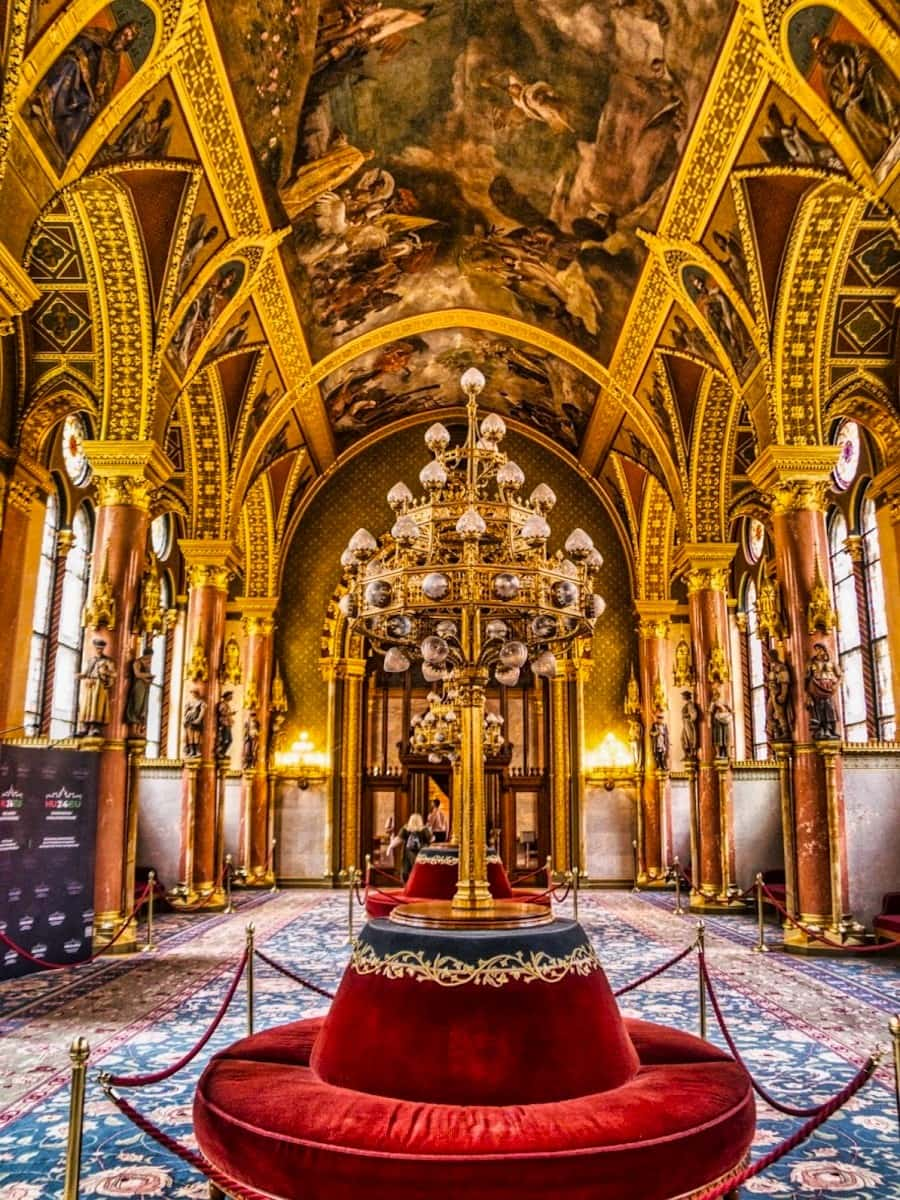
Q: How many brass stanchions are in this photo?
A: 14